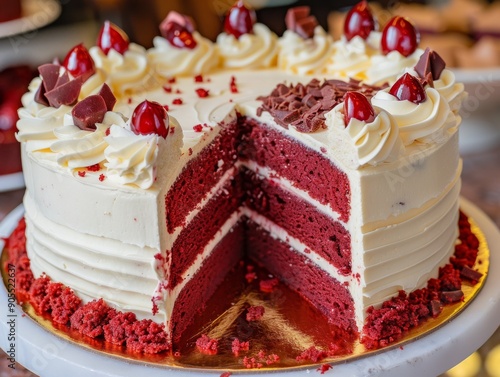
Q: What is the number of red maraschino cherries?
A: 9